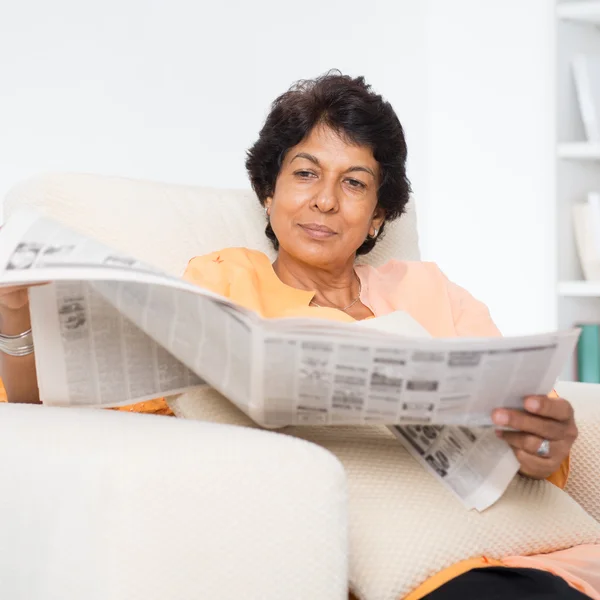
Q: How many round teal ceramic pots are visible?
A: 0